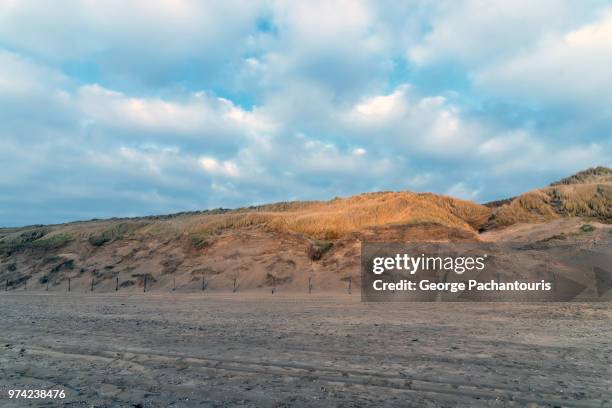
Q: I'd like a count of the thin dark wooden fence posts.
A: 13